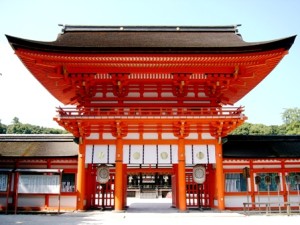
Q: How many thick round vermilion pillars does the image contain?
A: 4